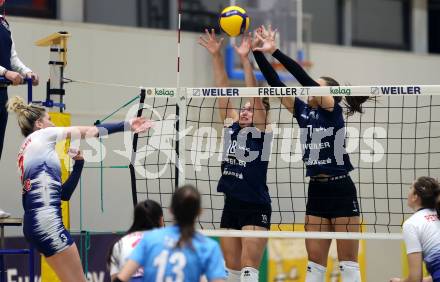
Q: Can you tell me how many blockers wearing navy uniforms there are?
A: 2